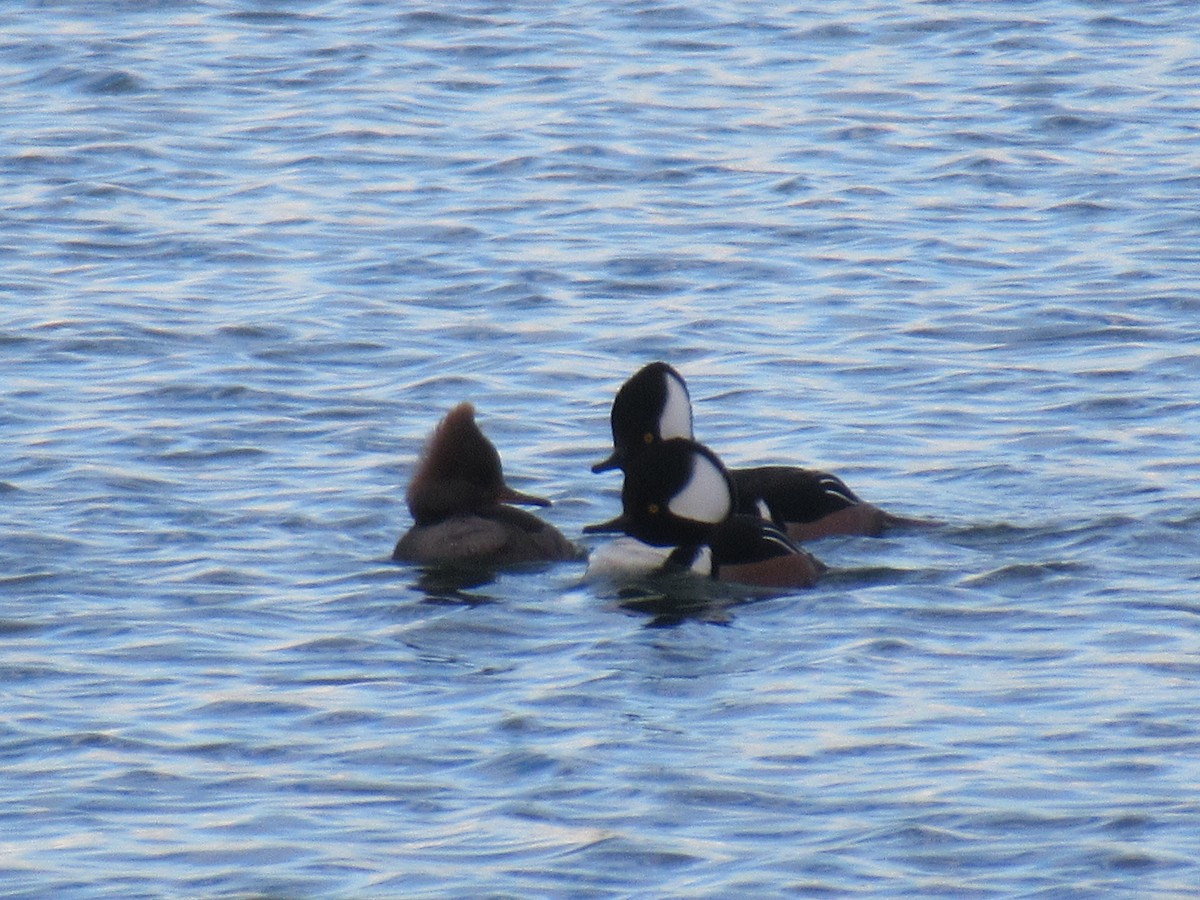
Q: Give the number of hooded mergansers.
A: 3